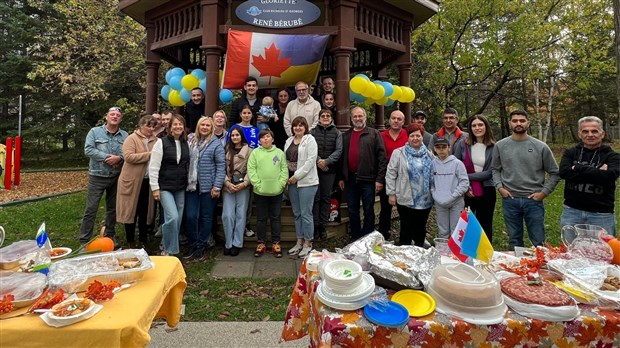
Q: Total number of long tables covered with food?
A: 2